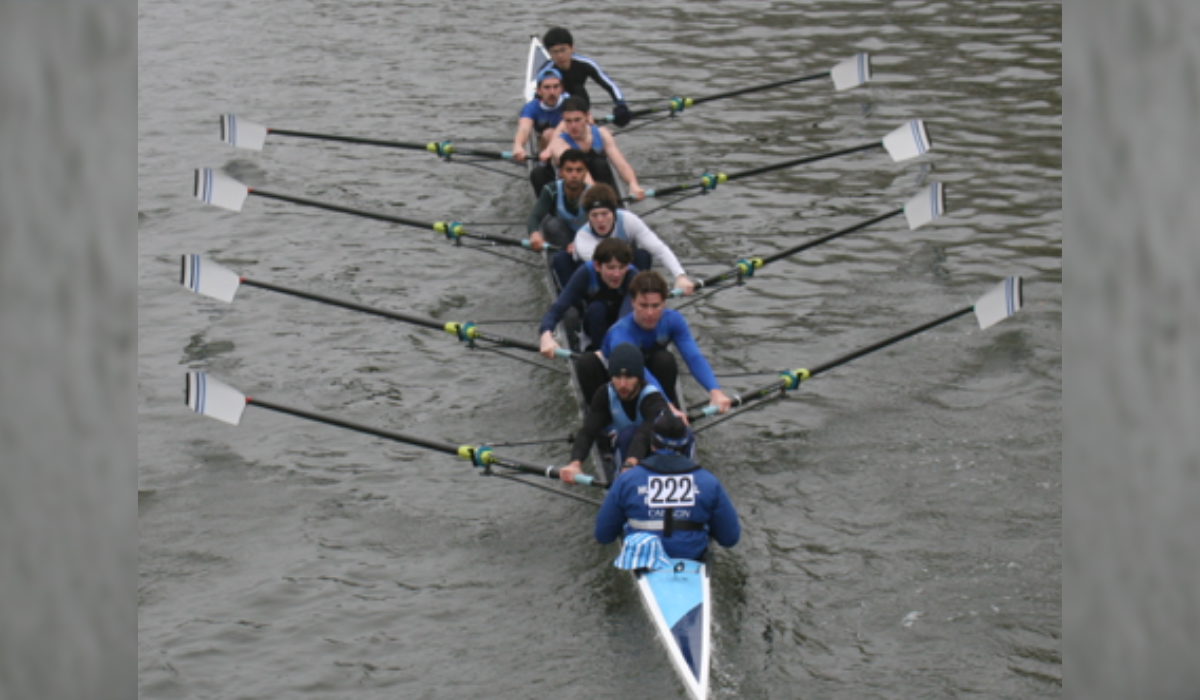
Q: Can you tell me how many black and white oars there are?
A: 8